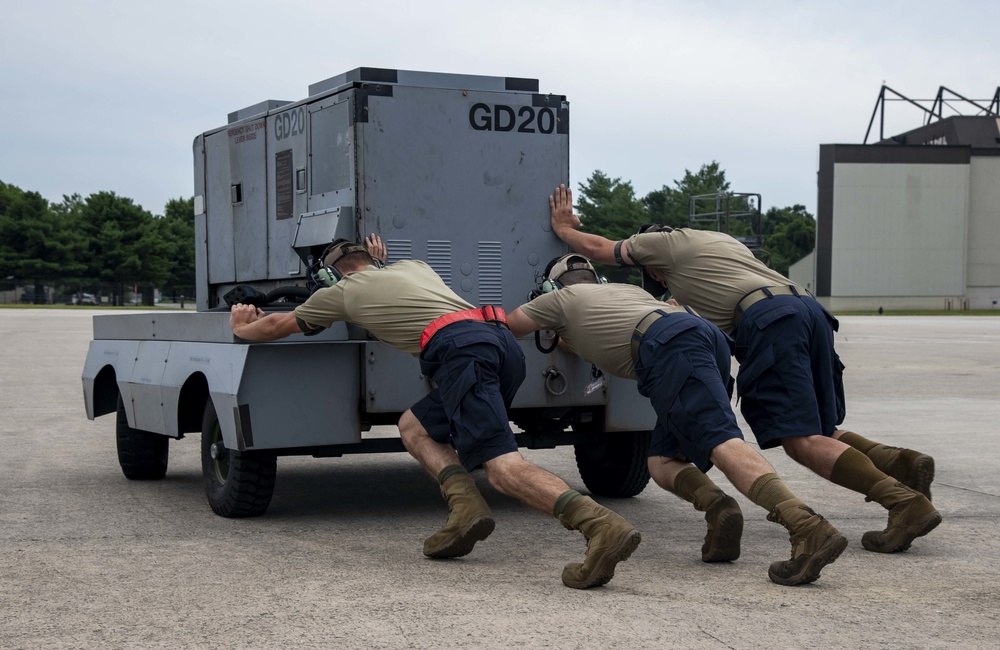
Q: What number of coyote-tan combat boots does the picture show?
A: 6